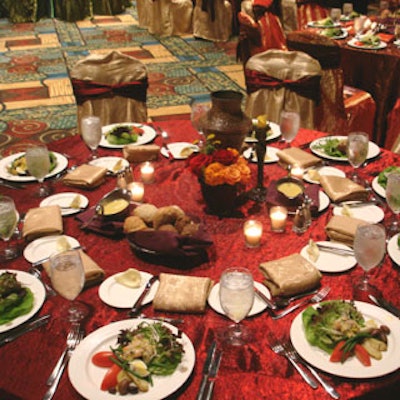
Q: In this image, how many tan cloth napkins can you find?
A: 9